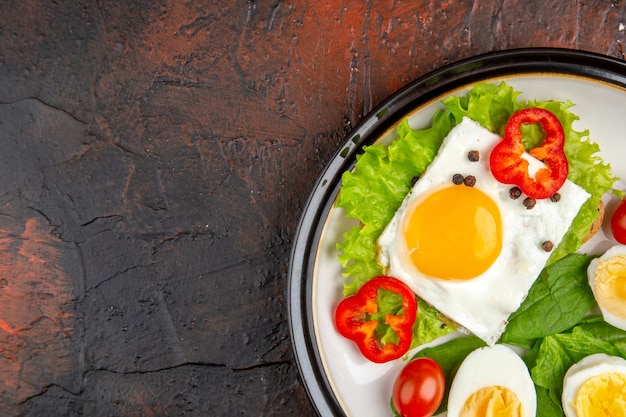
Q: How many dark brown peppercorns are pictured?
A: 8